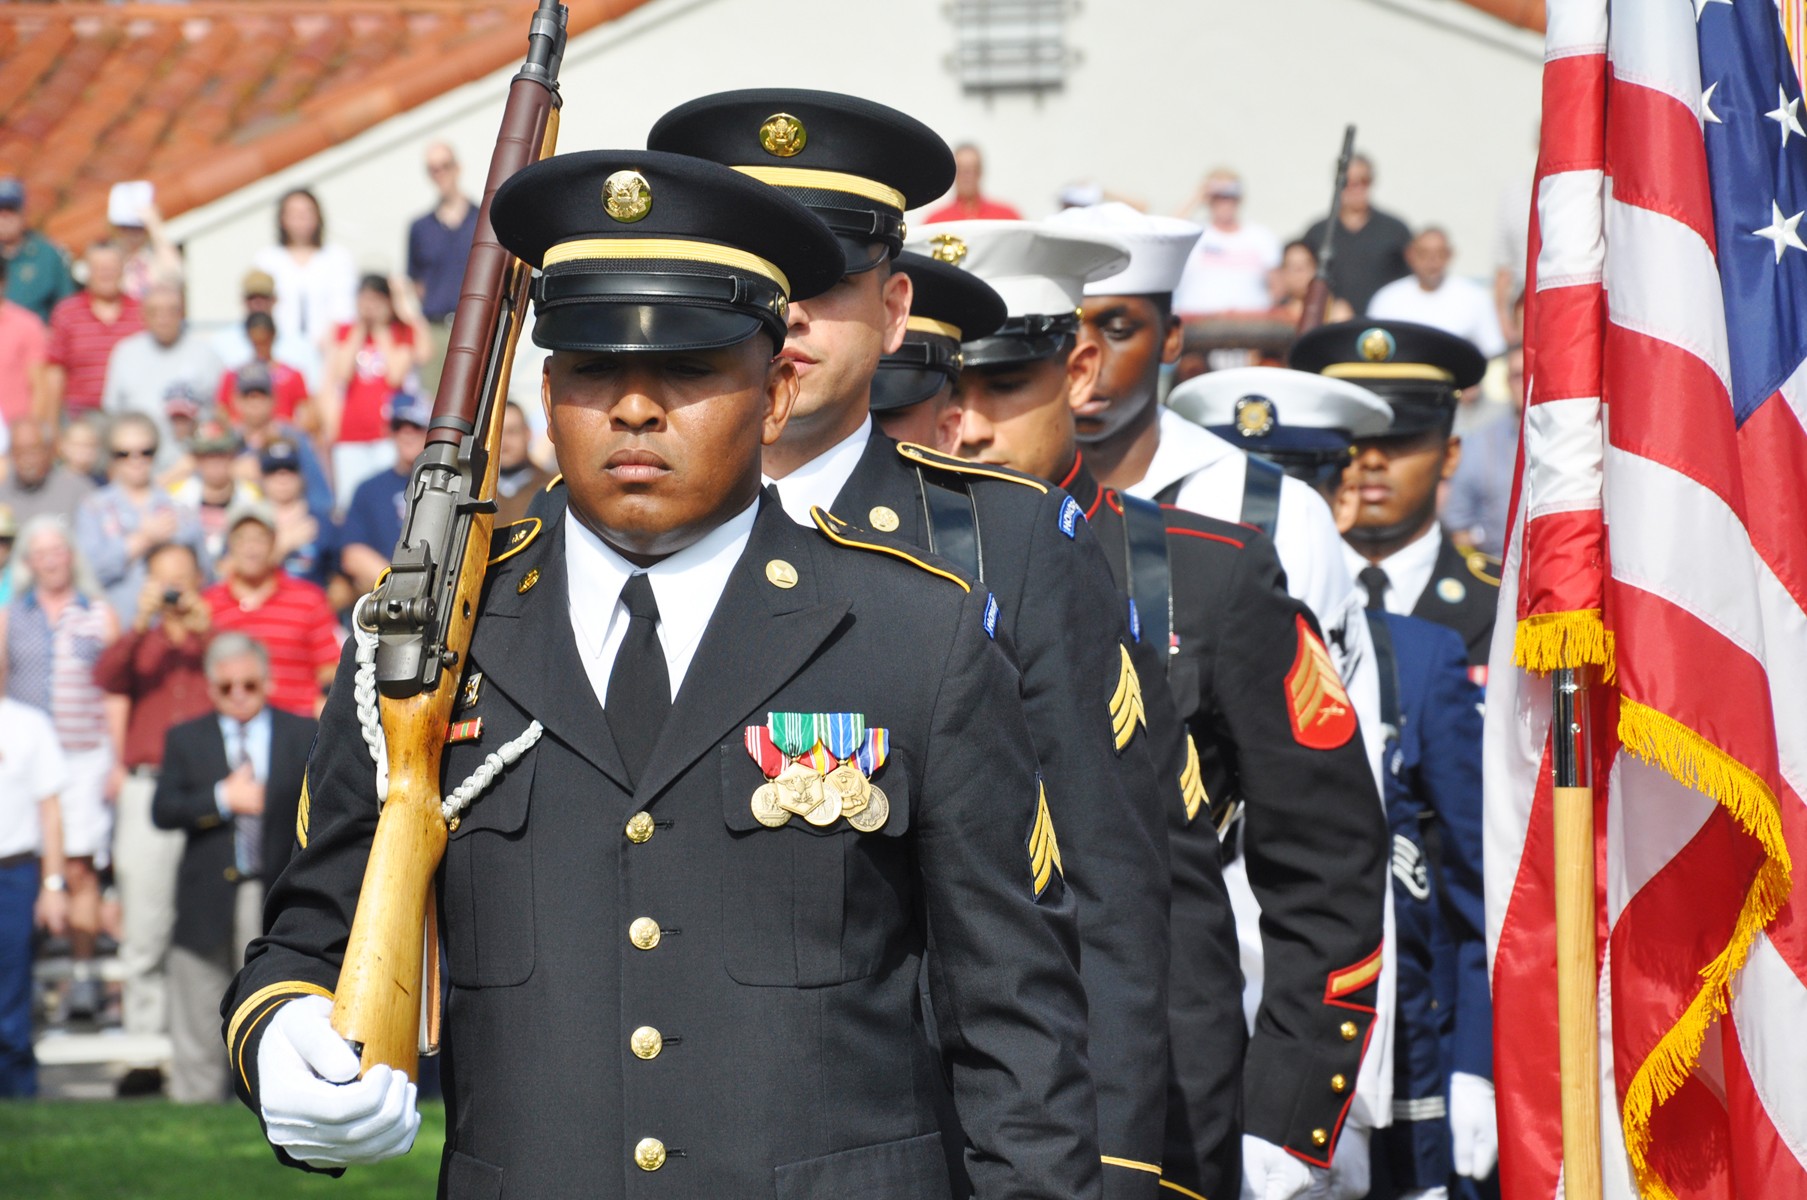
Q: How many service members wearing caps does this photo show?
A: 7